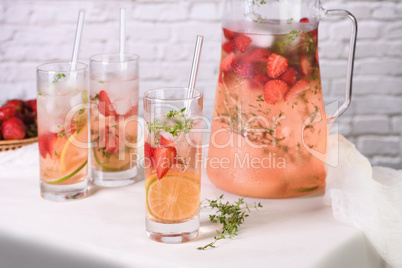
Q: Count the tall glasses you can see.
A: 3